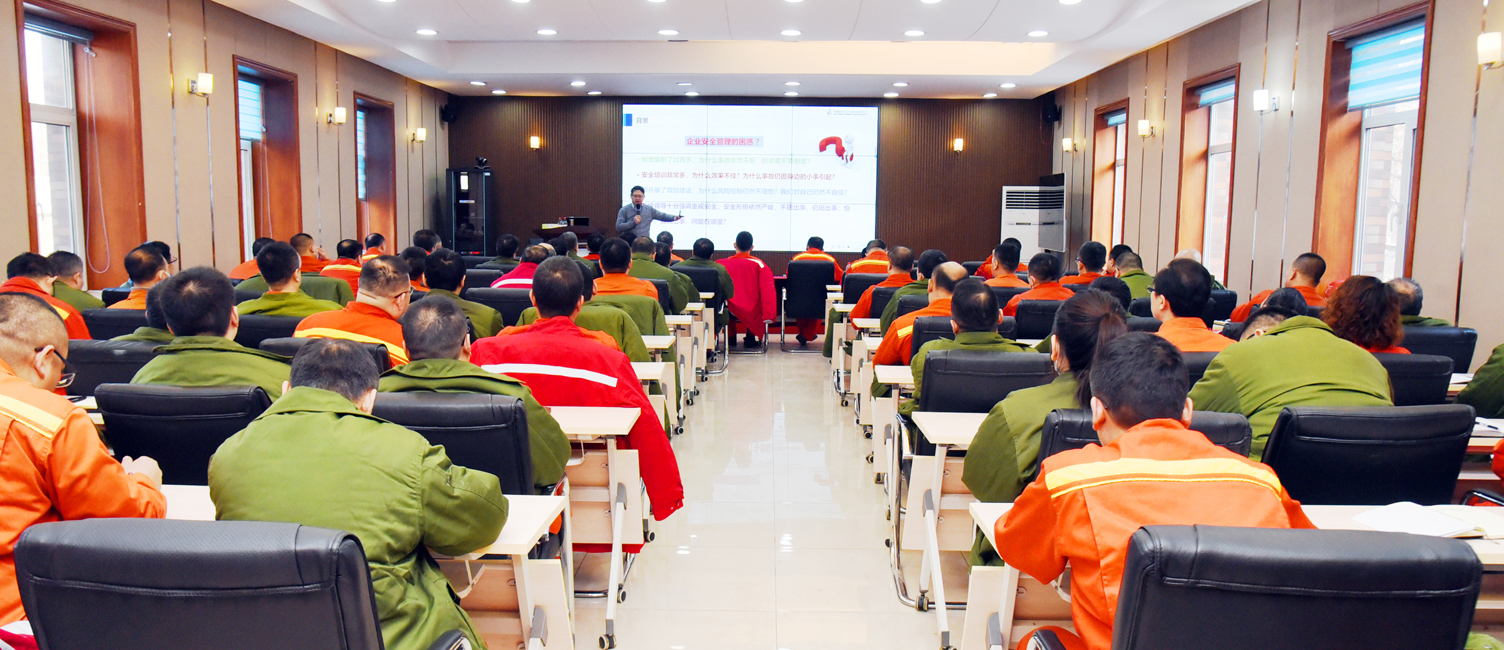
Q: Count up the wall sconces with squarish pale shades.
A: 9